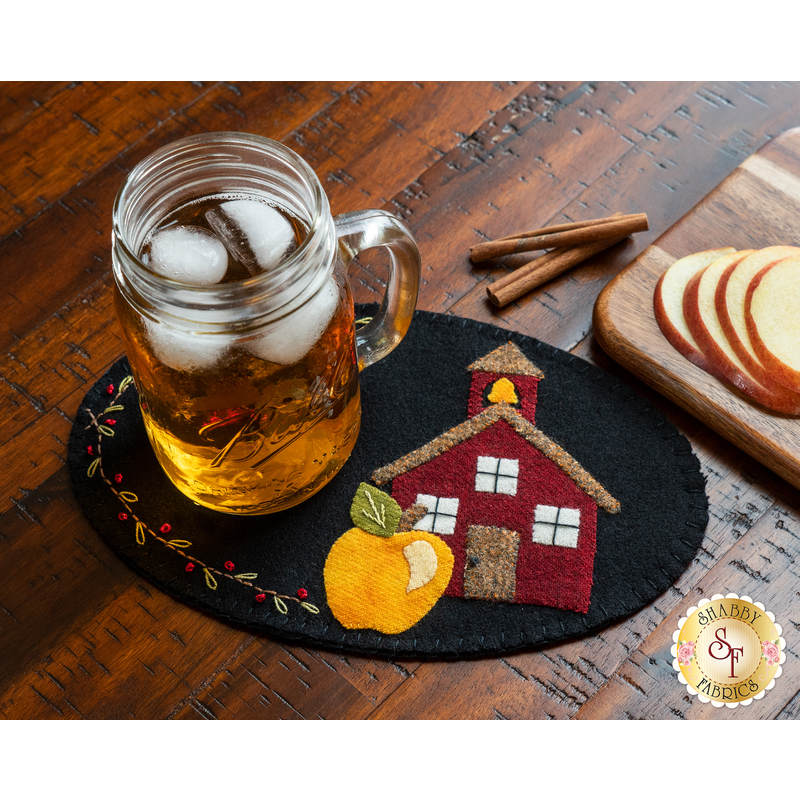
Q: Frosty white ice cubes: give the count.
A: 4